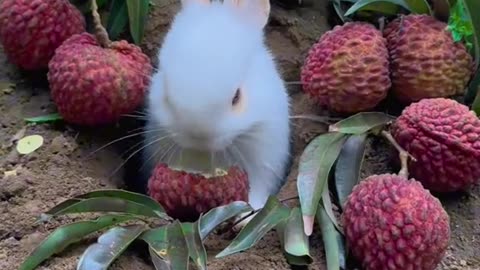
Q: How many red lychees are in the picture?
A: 7